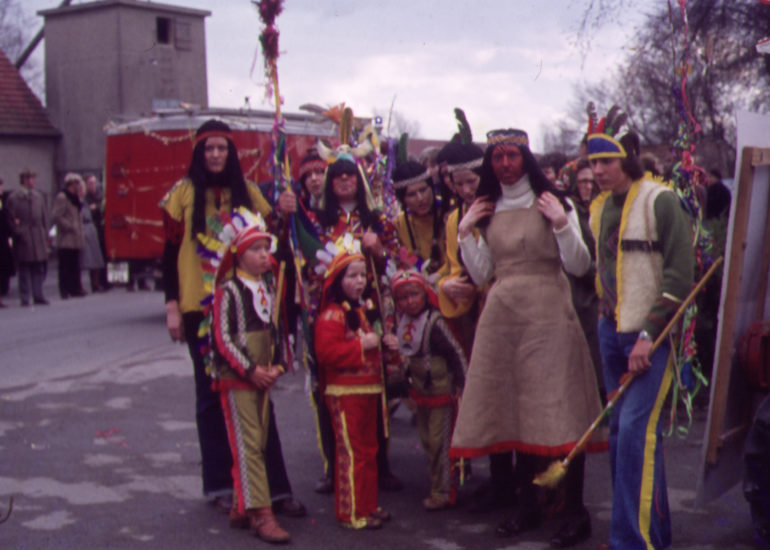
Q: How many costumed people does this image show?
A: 10